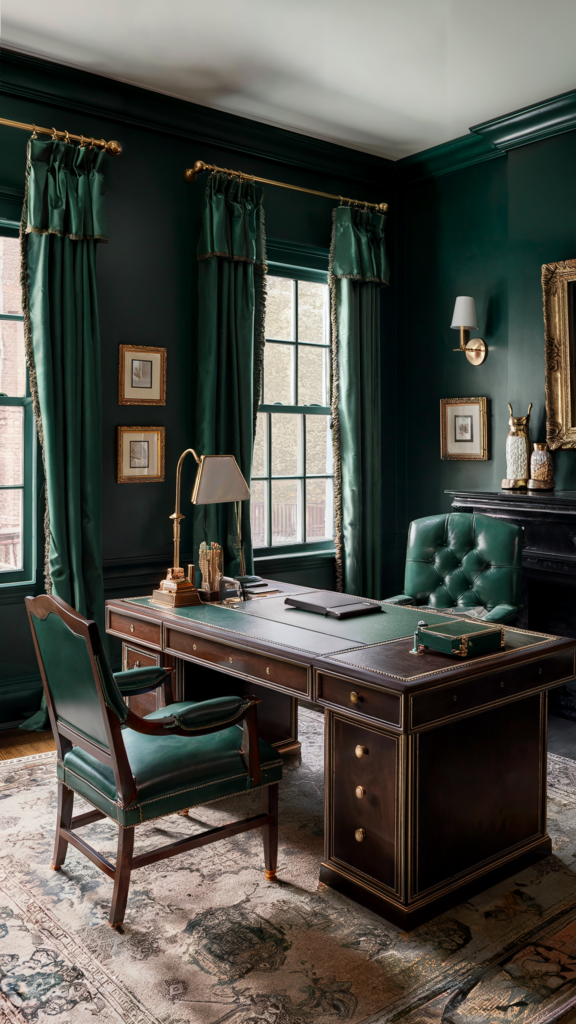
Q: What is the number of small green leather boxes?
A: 1